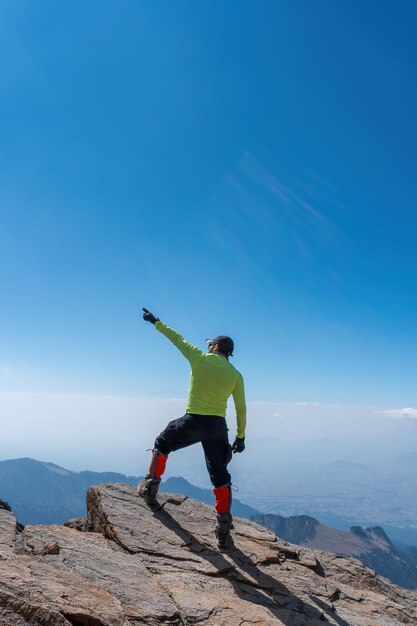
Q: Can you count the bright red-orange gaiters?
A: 2